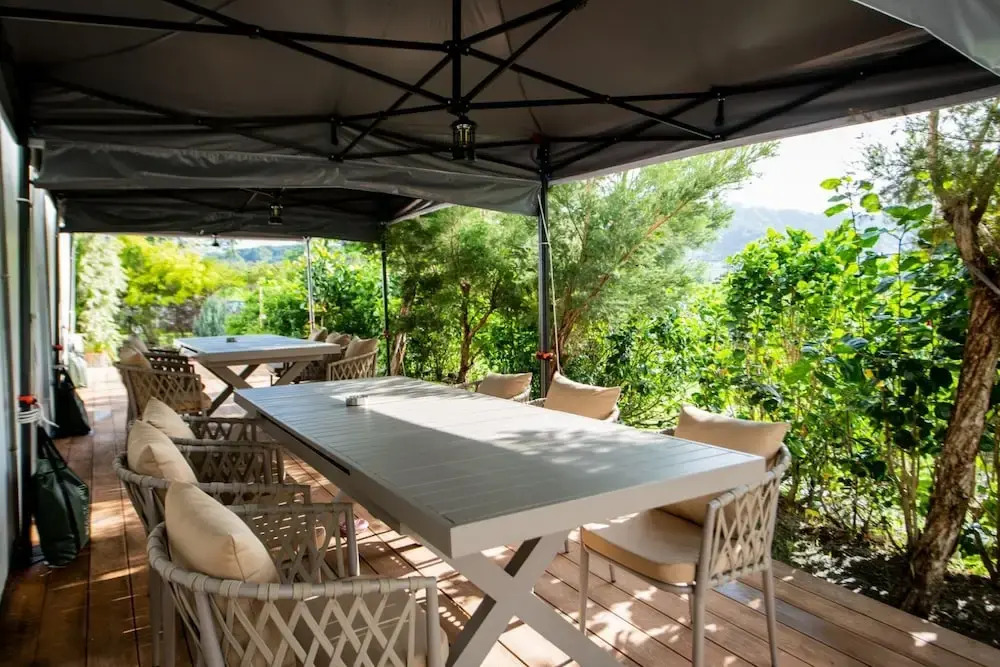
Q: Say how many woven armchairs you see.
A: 11